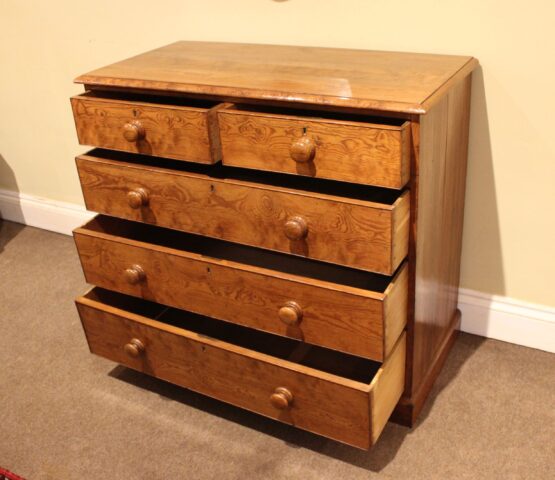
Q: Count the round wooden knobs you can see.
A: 8